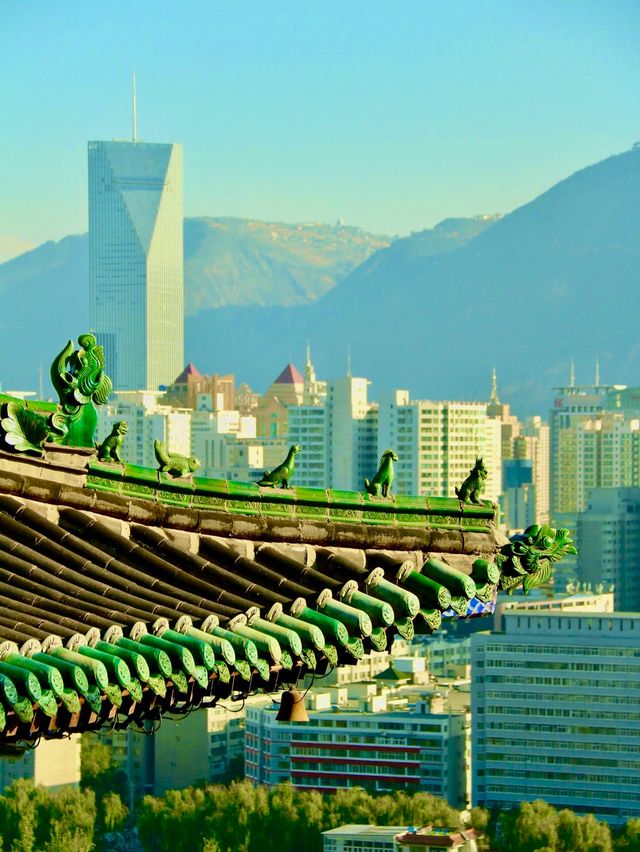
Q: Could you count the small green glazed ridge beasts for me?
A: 5